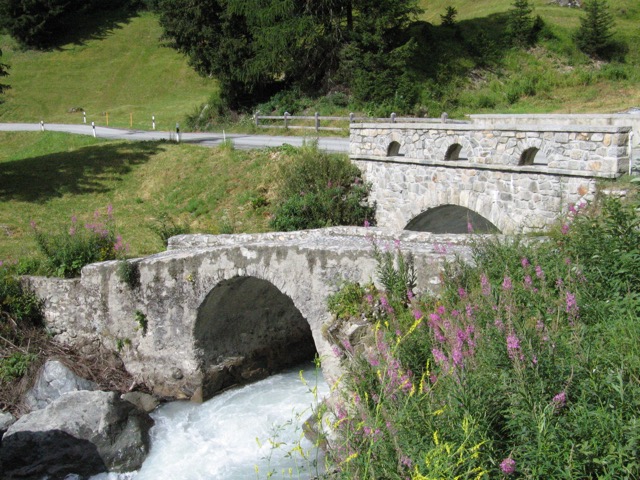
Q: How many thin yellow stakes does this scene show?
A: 2